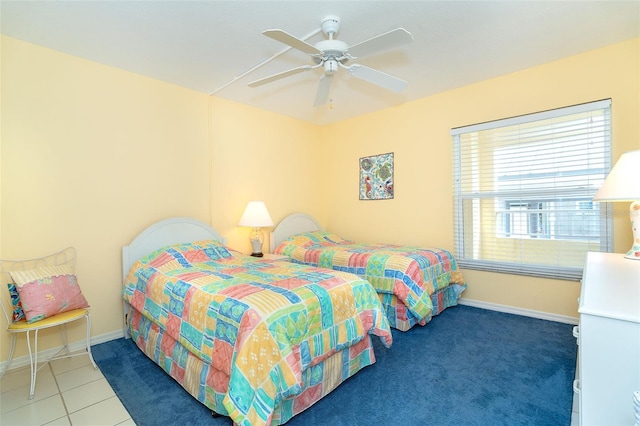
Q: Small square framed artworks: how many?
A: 1